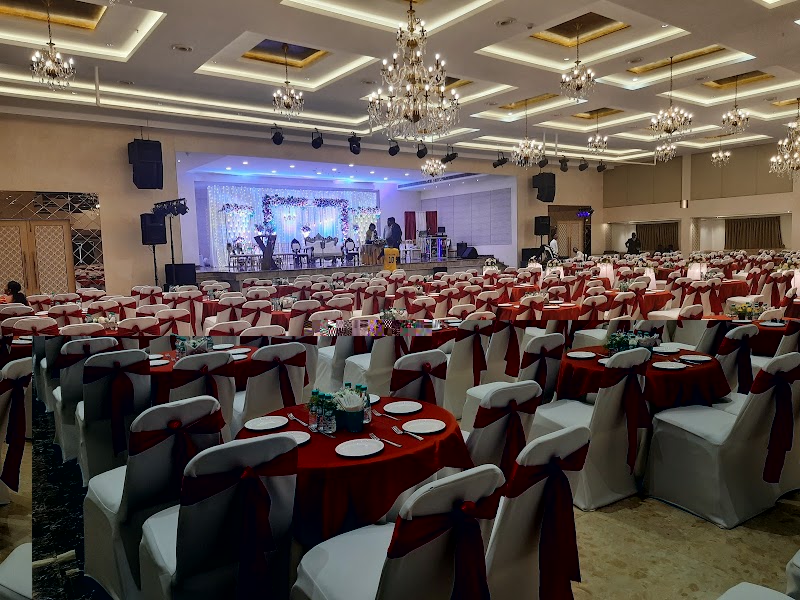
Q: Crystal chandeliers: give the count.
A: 12